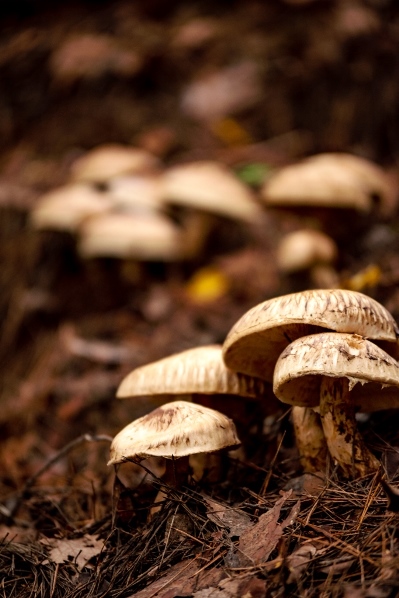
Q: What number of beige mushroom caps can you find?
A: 11